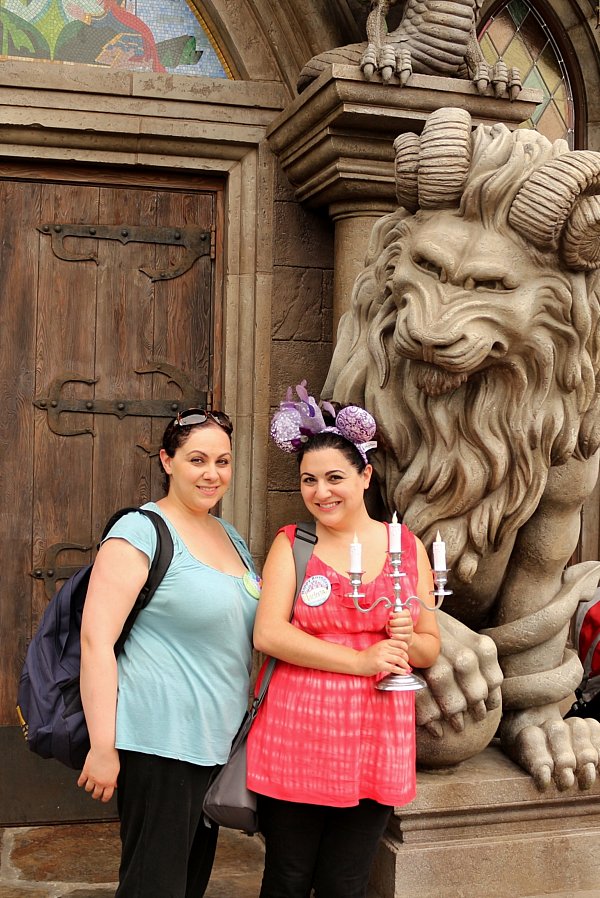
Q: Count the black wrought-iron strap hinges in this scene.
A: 3